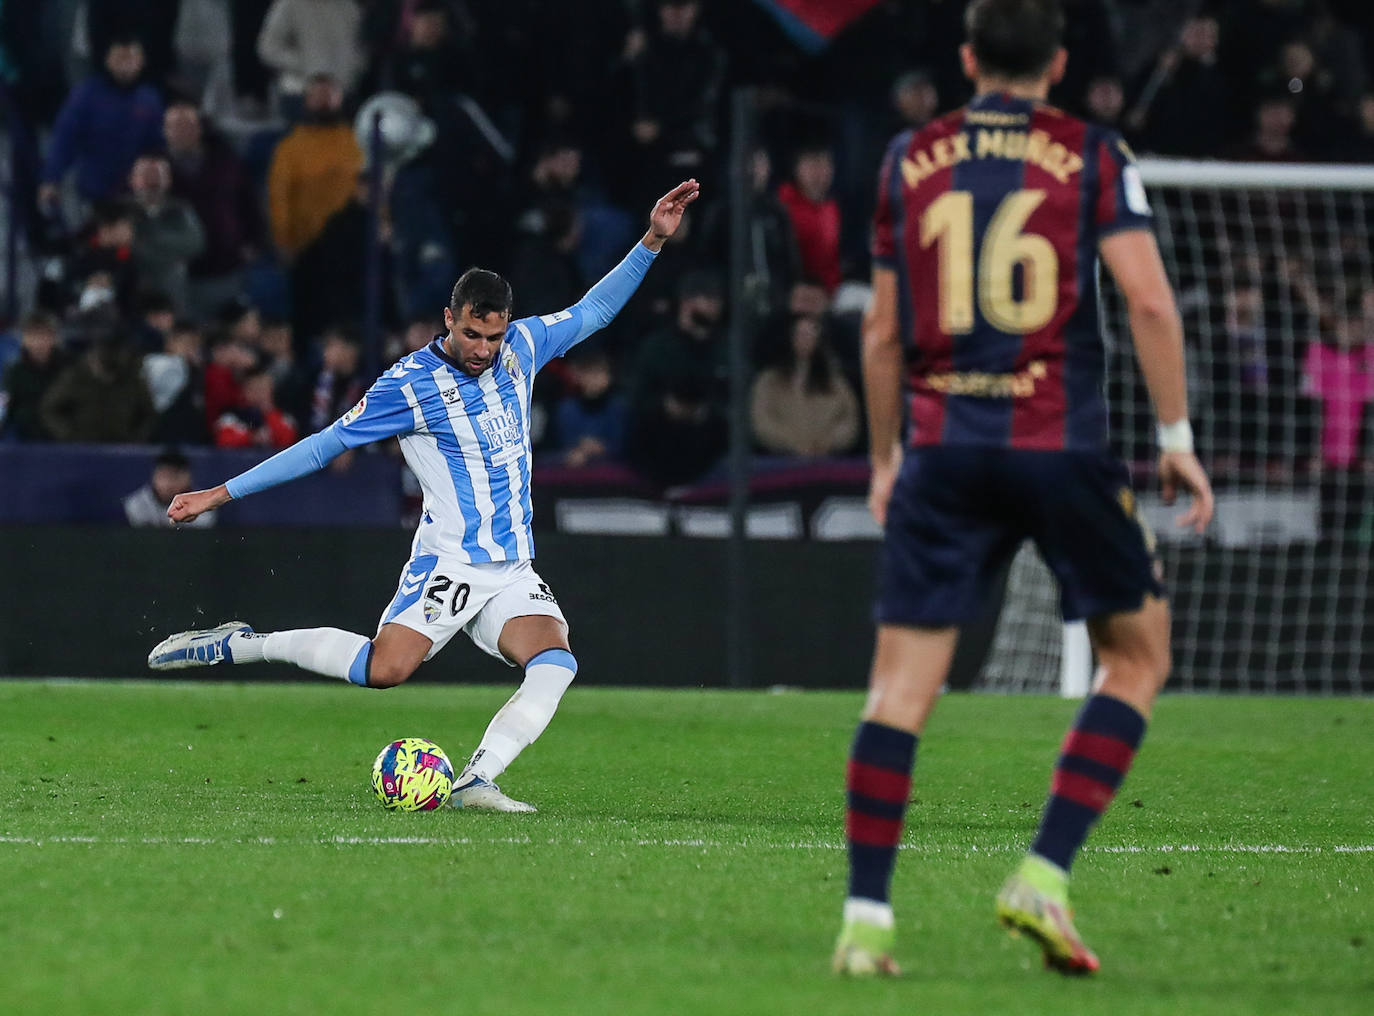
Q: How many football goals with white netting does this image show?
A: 1